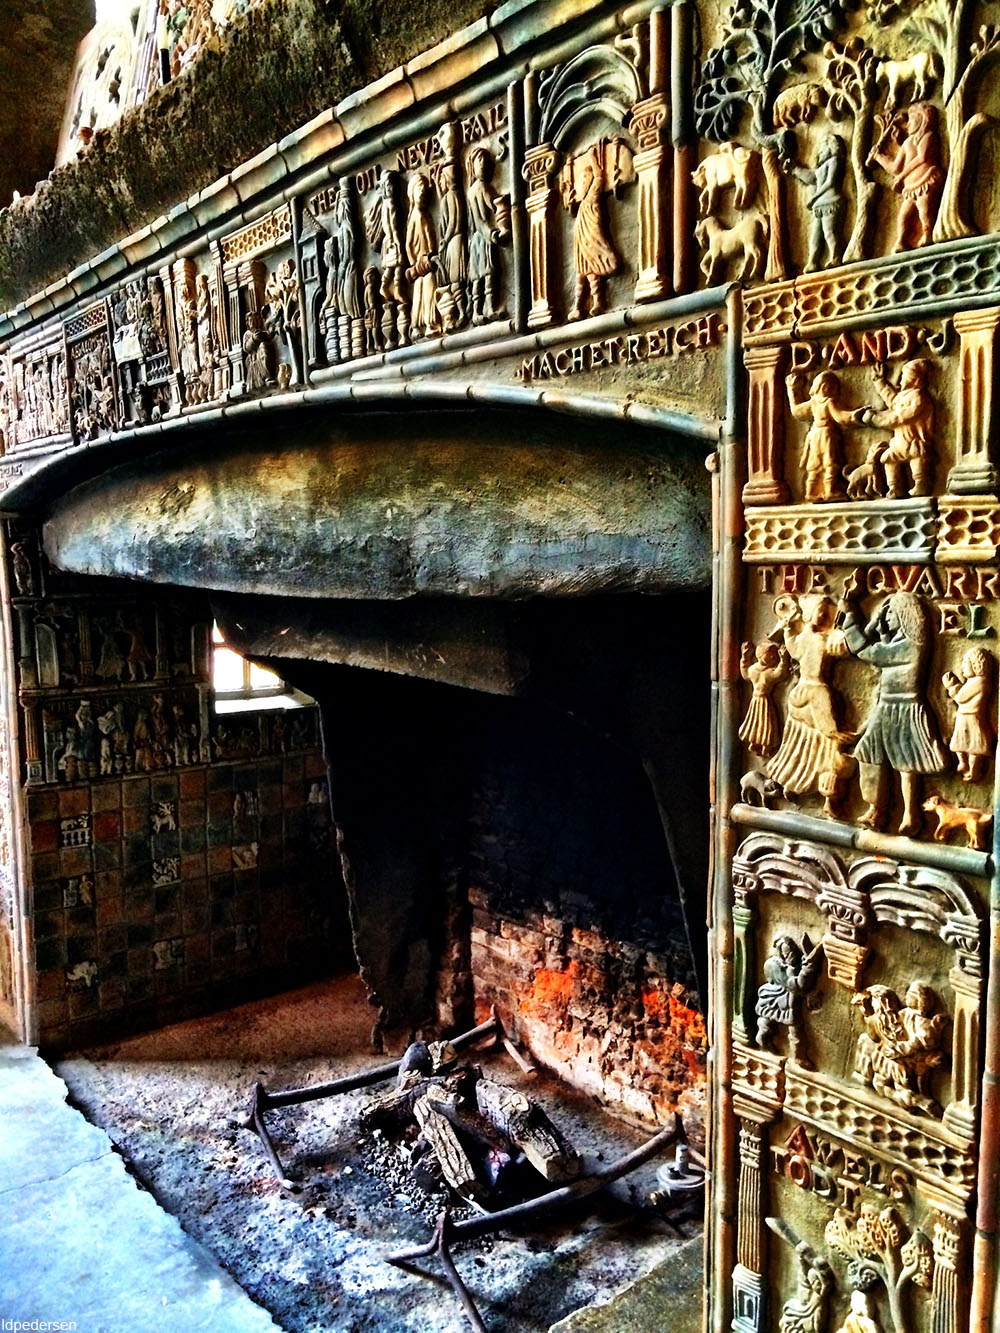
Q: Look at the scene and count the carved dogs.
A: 2